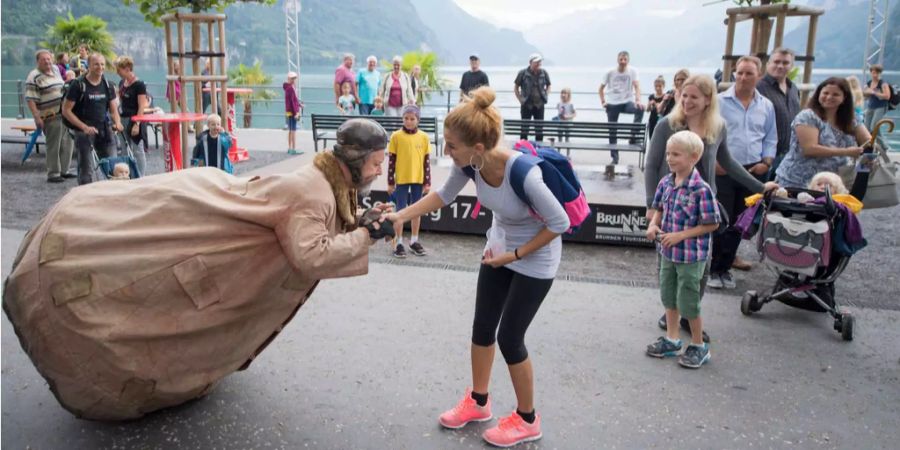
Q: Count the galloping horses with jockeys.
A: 0